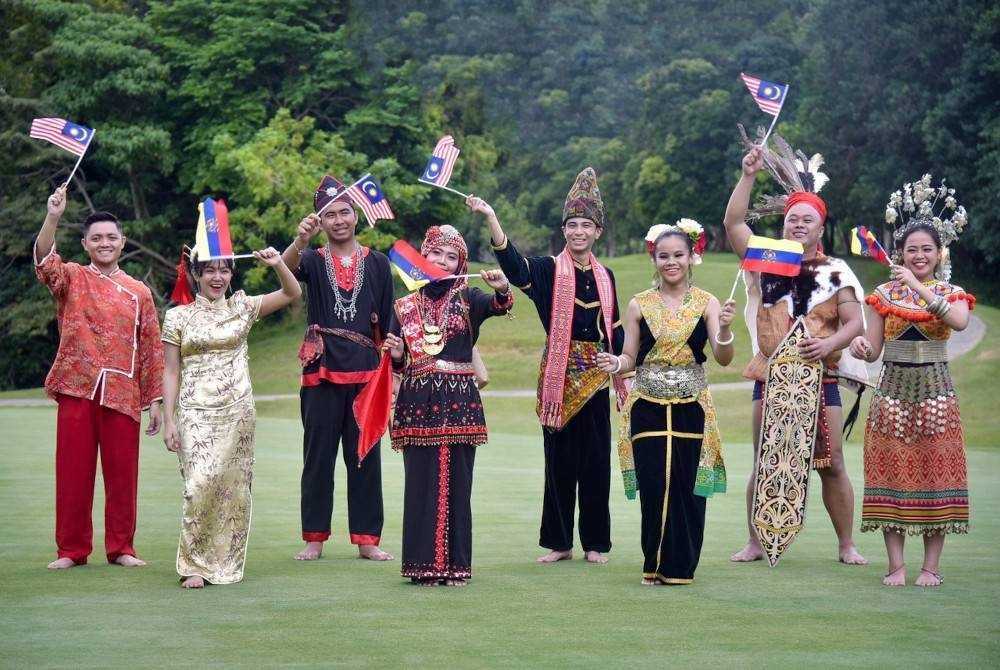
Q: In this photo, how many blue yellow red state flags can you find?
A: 4